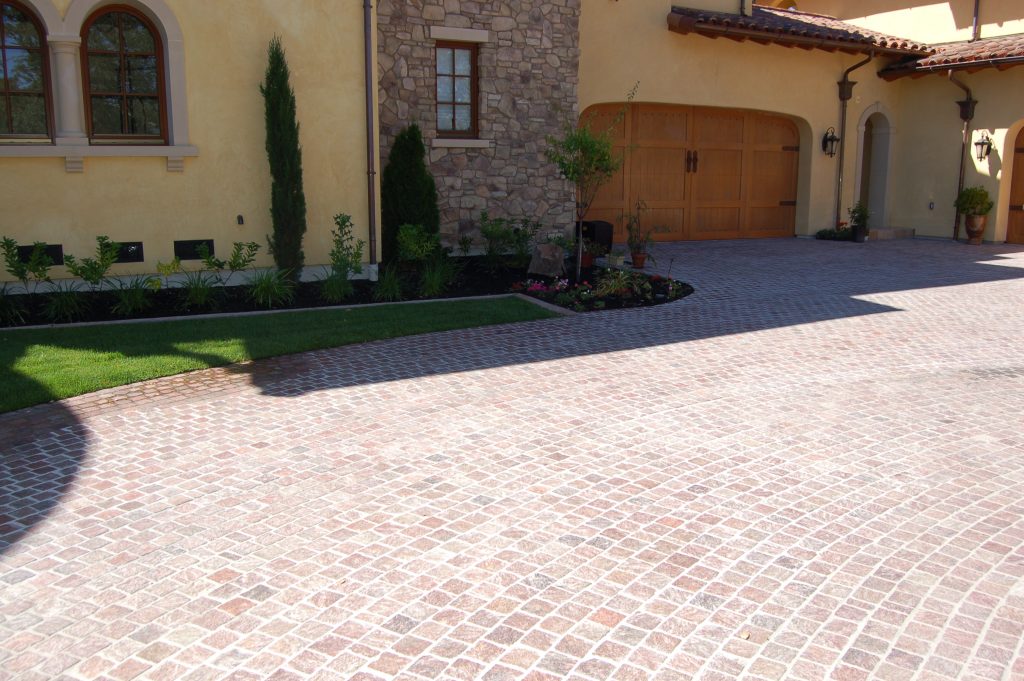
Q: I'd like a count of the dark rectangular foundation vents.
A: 3